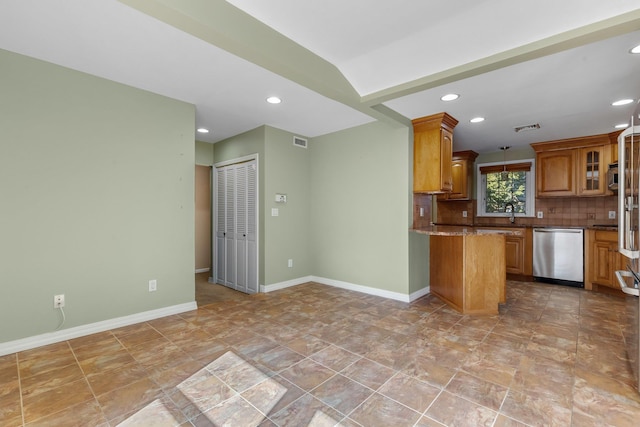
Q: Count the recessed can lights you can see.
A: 7